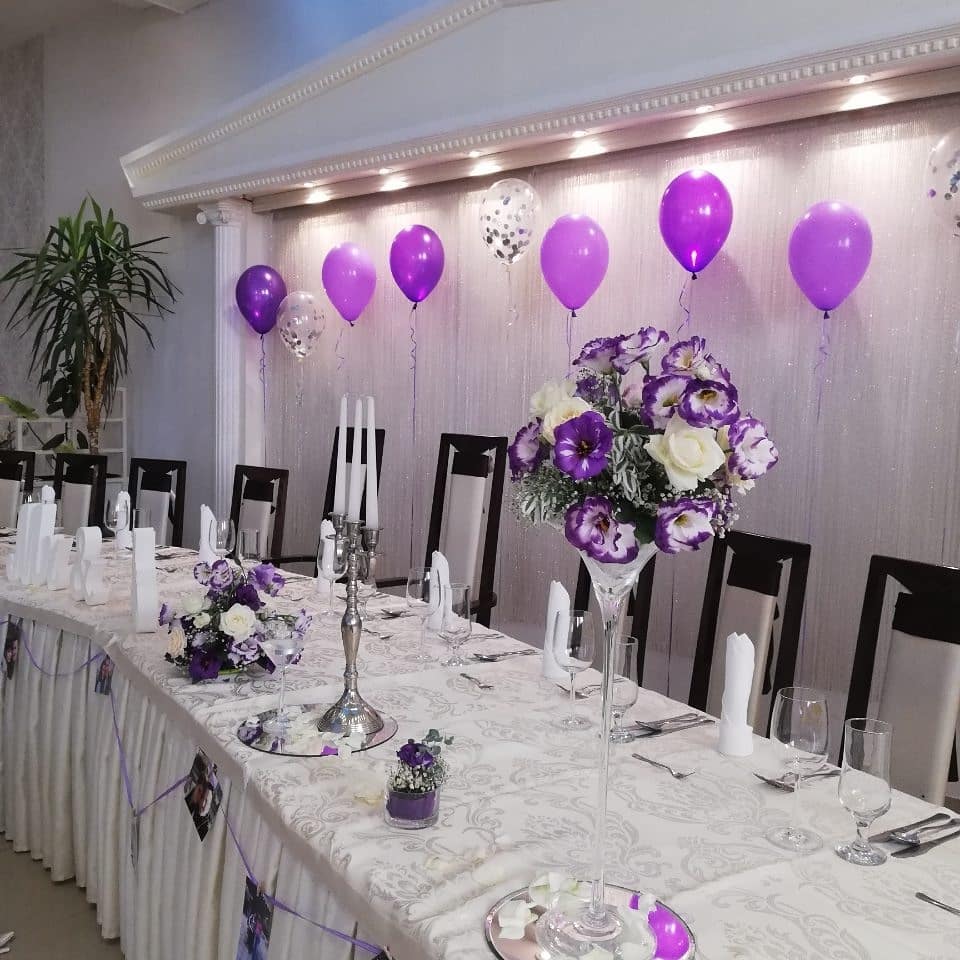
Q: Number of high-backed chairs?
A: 9